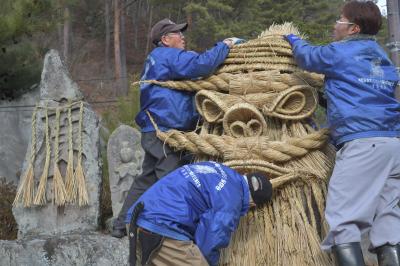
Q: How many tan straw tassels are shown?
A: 5